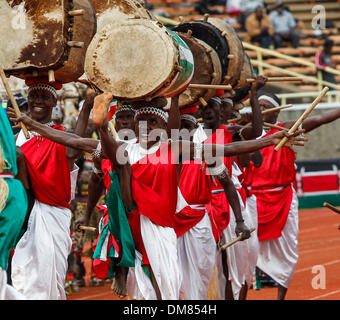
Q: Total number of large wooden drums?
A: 6